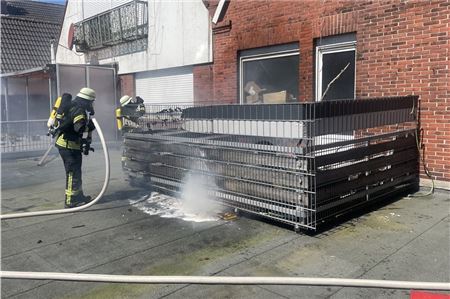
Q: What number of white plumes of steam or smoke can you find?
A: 1